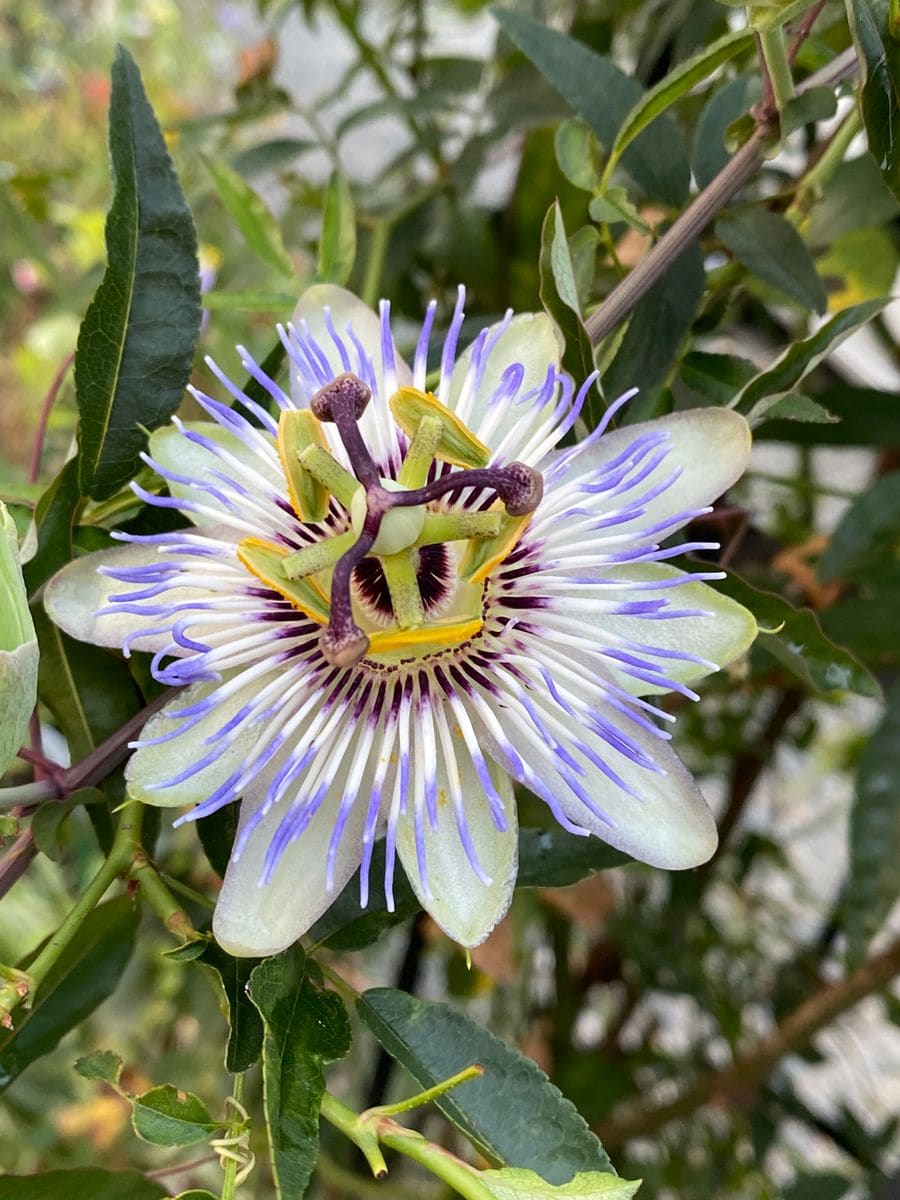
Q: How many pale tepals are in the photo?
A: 10